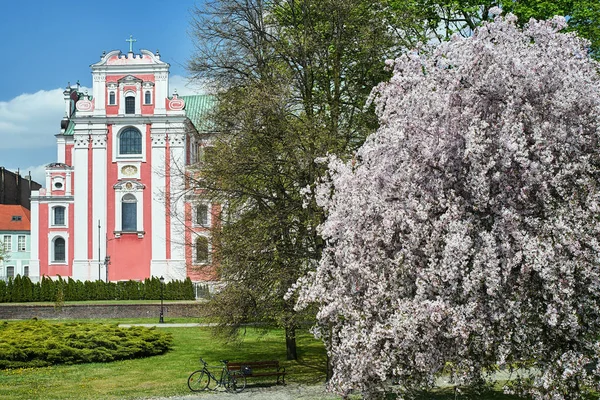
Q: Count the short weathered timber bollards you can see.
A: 0